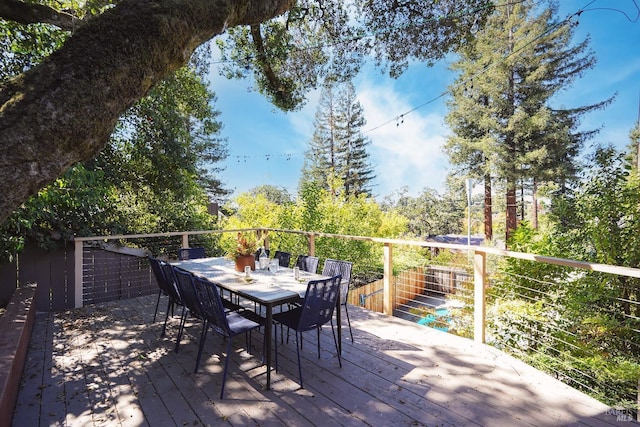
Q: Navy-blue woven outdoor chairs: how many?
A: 10